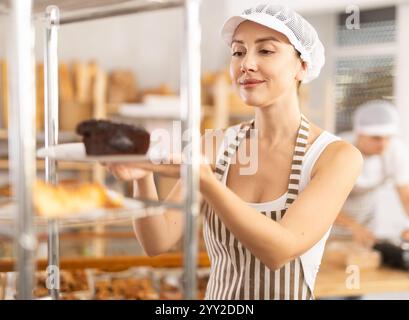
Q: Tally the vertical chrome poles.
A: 3